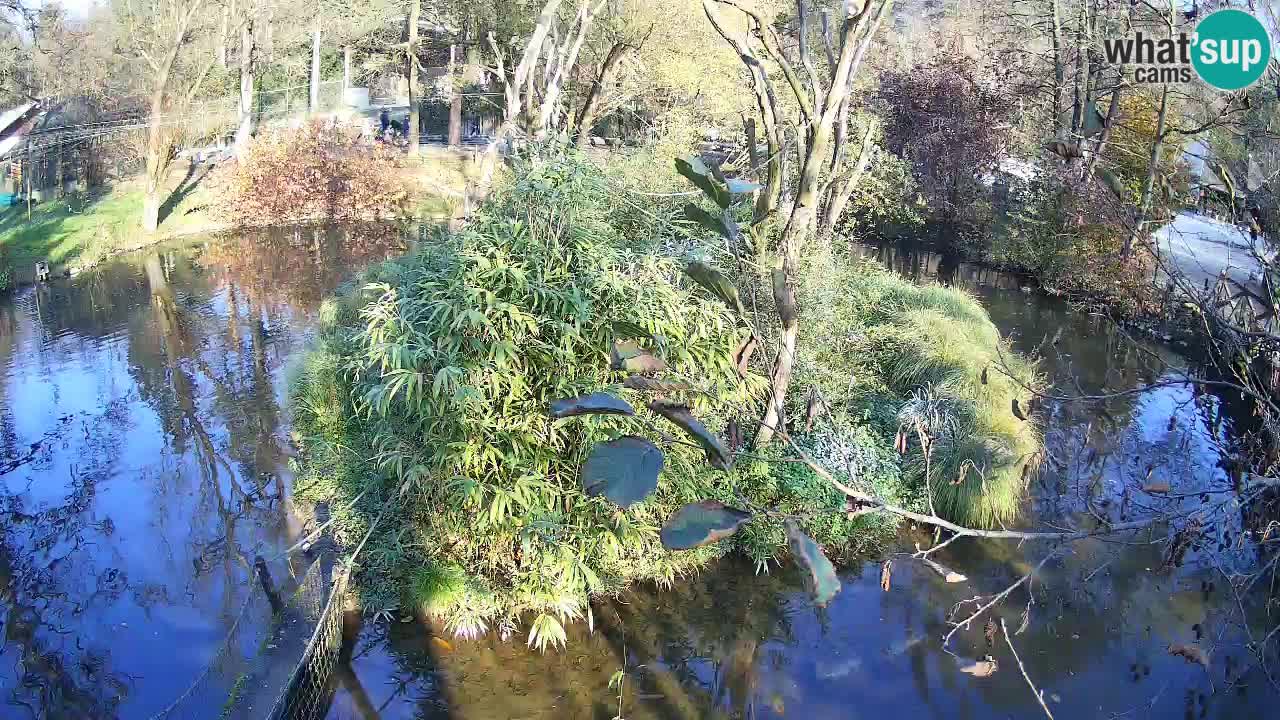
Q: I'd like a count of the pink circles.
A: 0